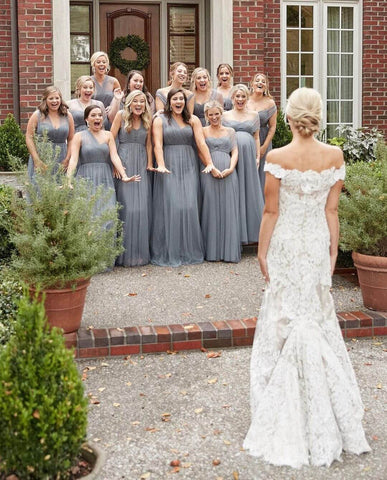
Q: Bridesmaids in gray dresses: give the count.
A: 13